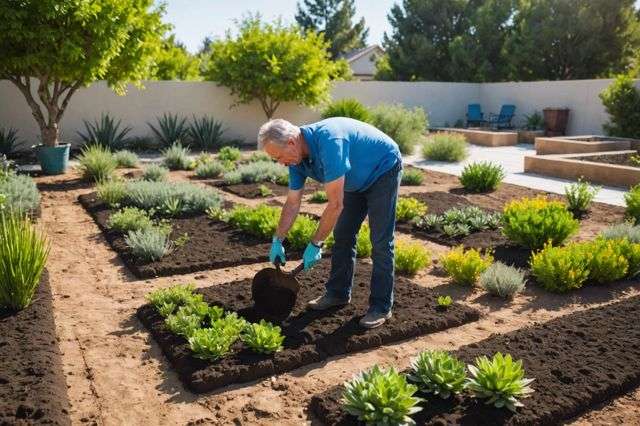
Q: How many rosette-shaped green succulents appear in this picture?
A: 3